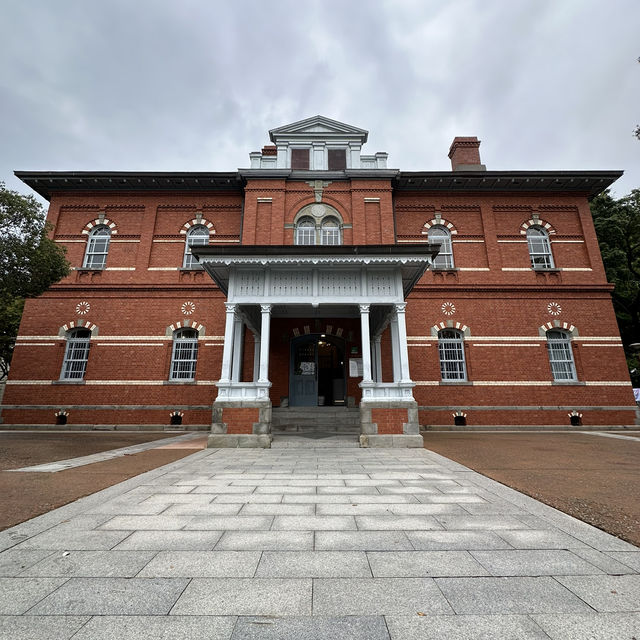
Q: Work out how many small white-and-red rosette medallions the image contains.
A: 4